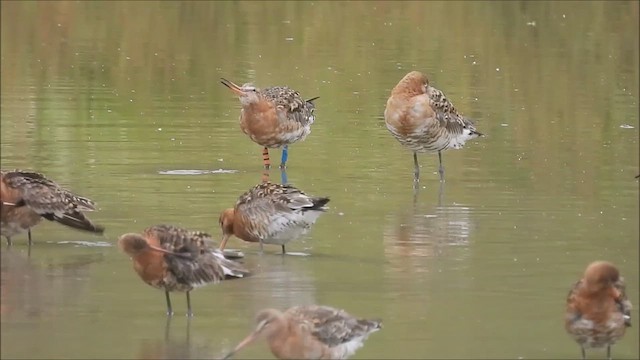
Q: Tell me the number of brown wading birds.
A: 7